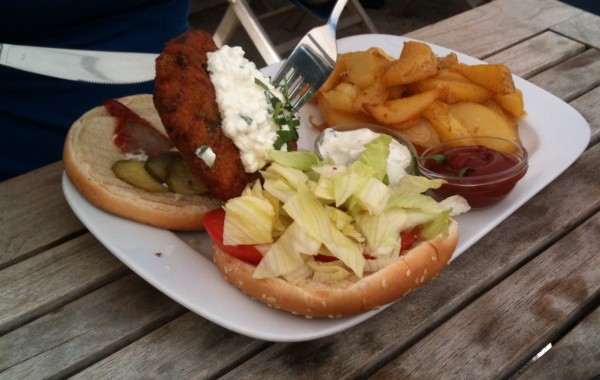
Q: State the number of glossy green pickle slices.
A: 3